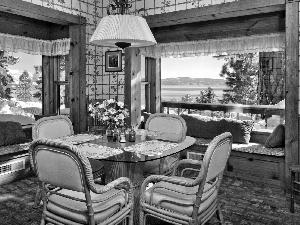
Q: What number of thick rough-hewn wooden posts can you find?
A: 3